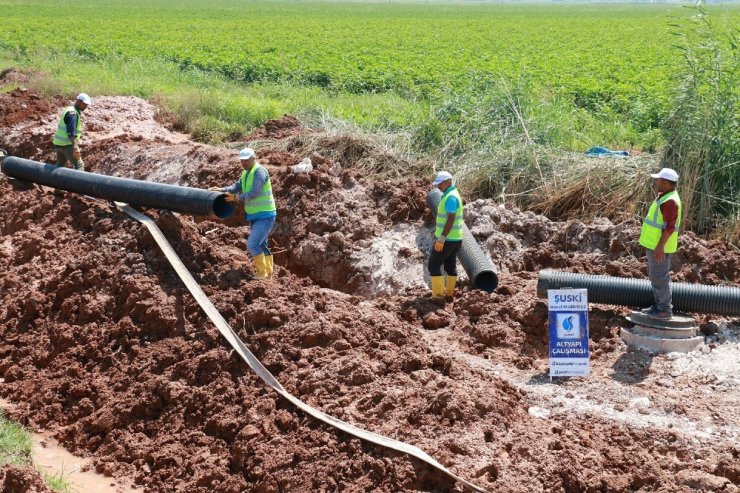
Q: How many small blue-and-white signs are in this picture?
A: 1